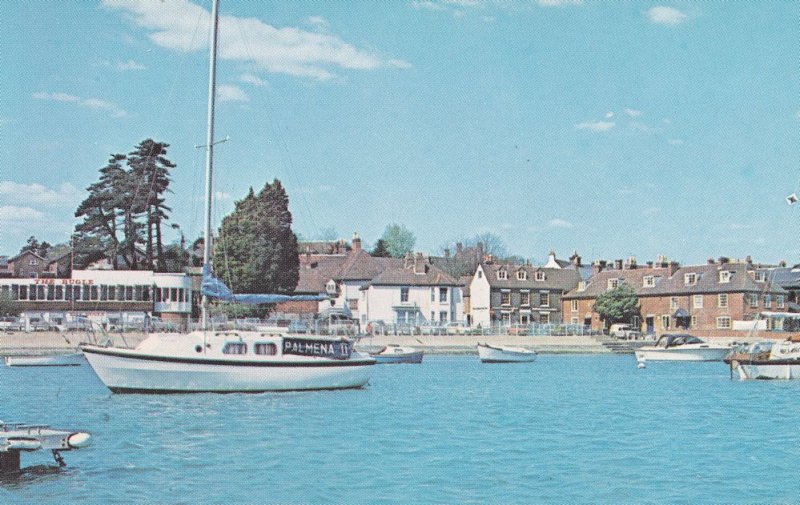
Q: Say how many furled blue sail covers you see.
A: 1